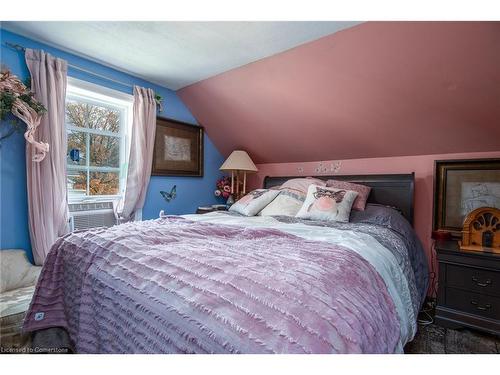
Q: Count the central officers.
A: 0